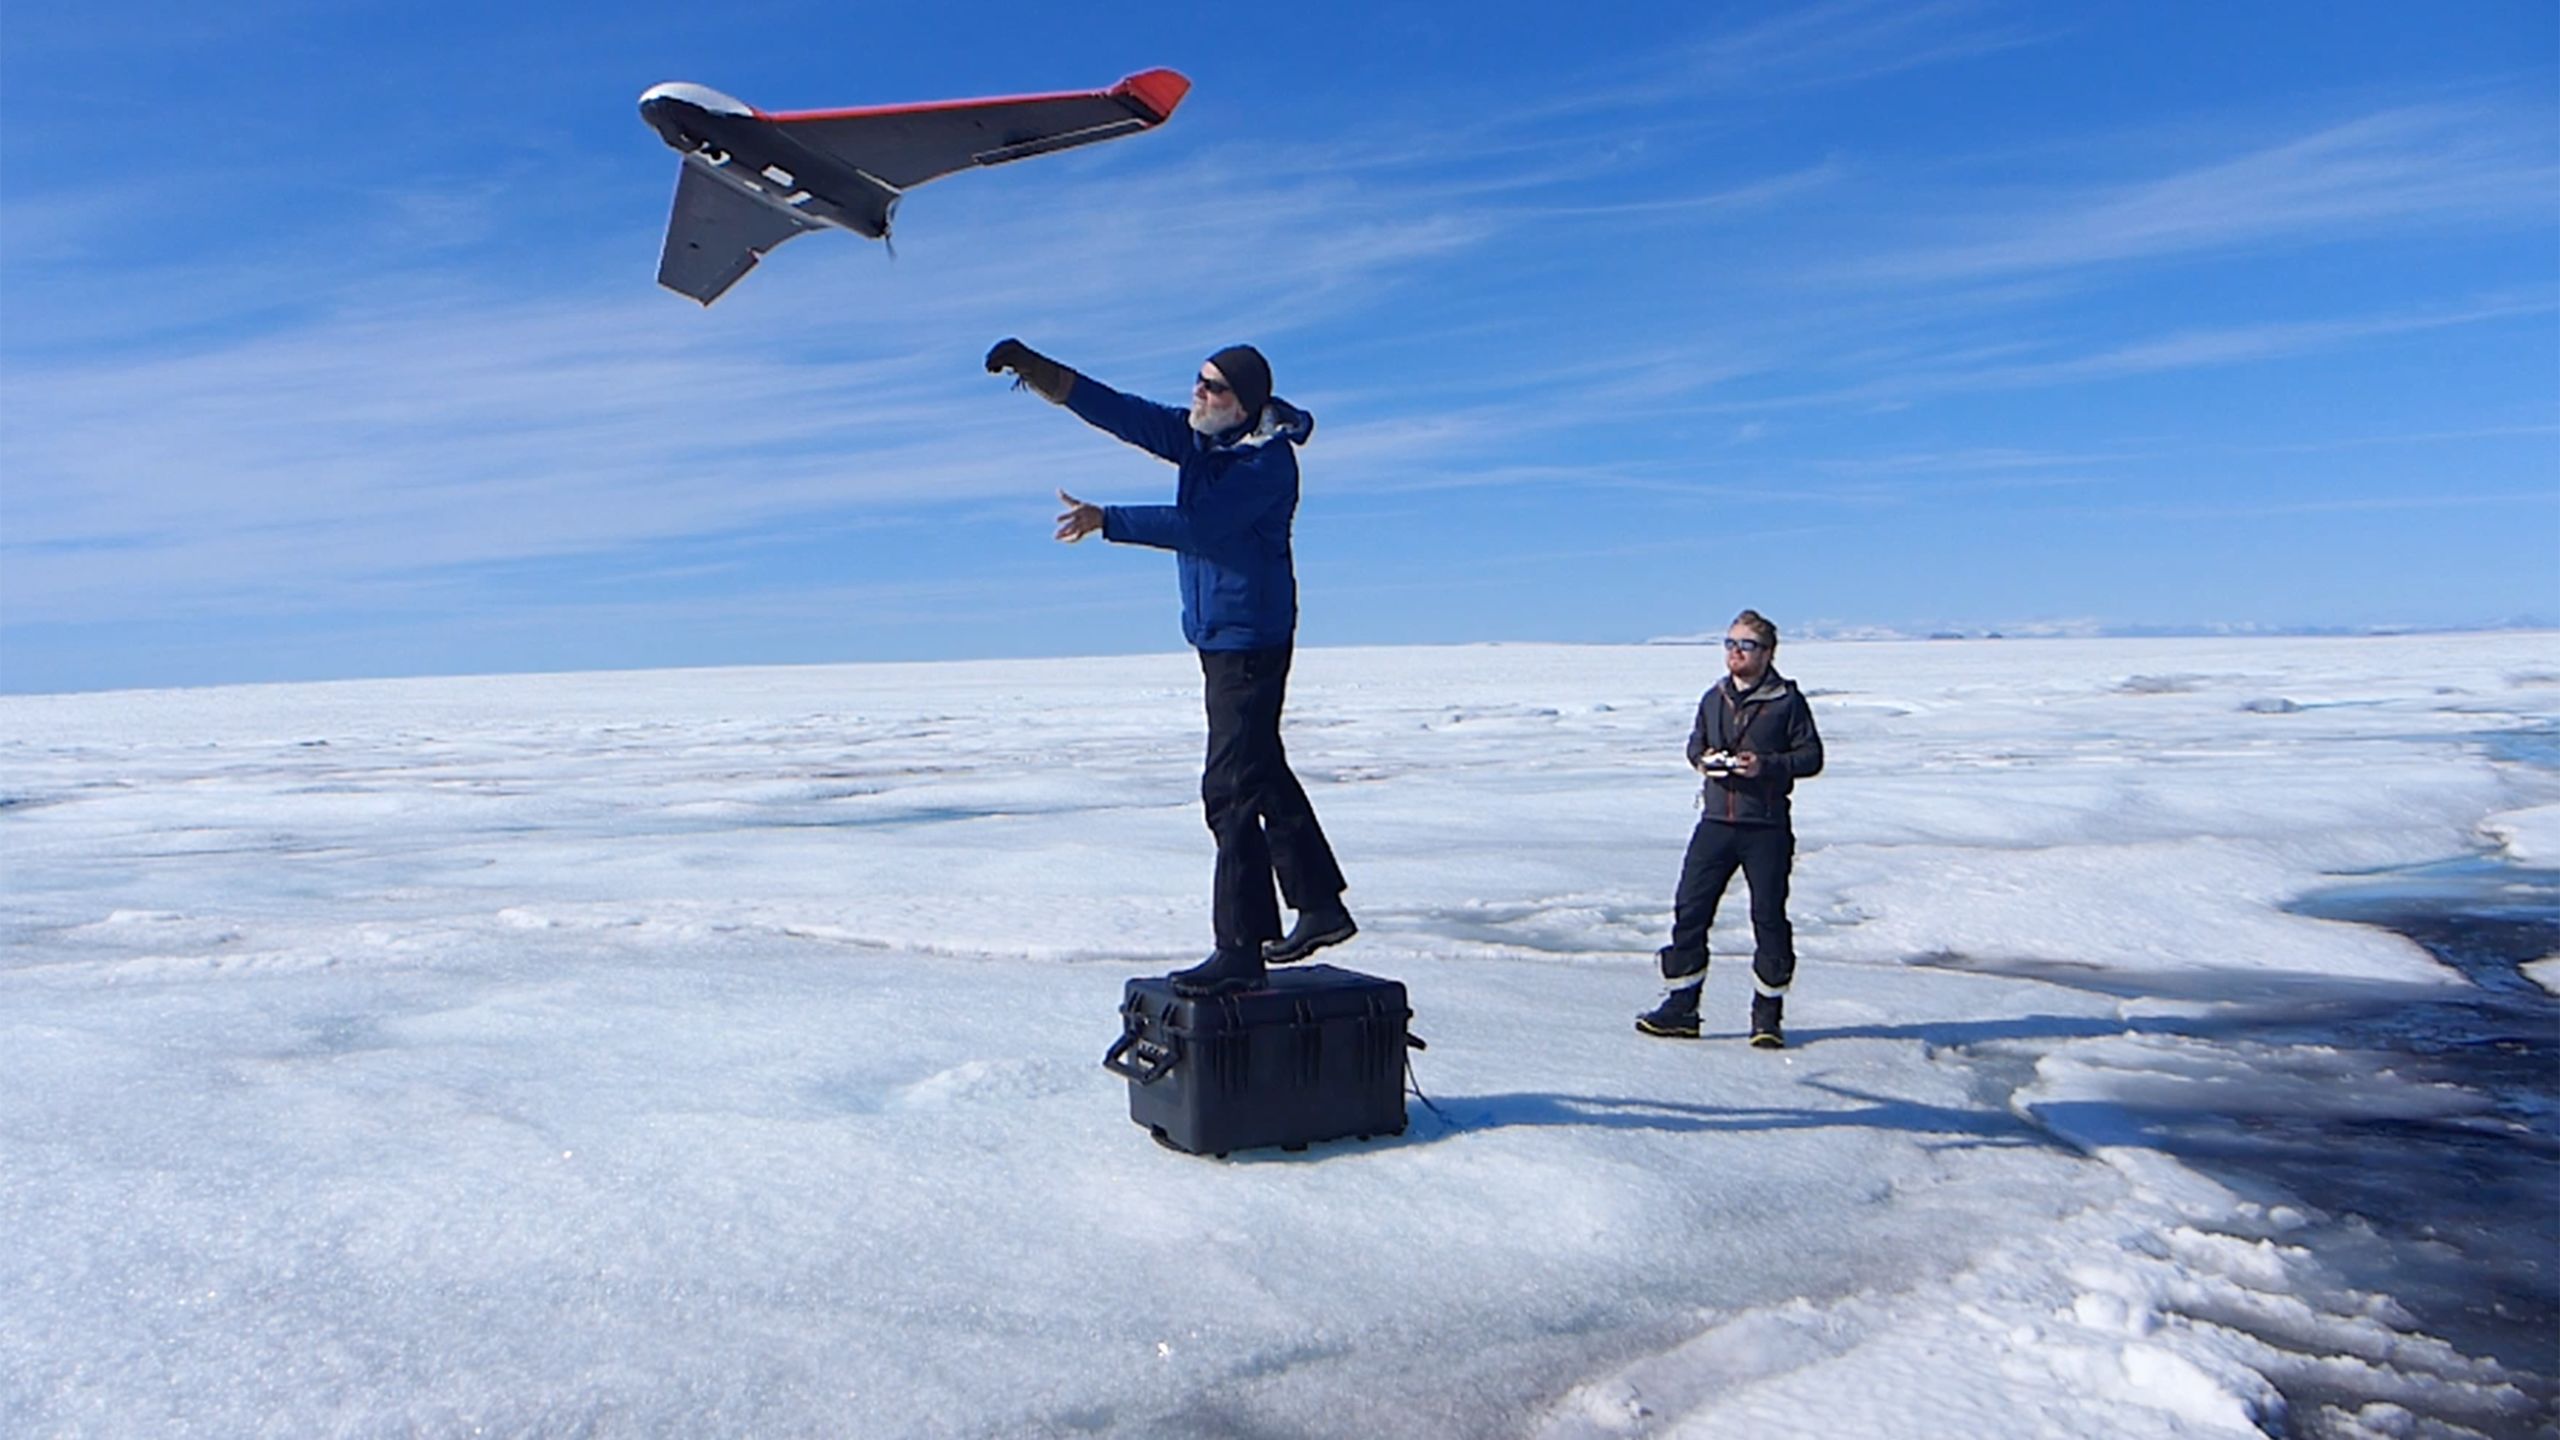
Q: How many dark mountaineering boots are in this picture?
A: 4